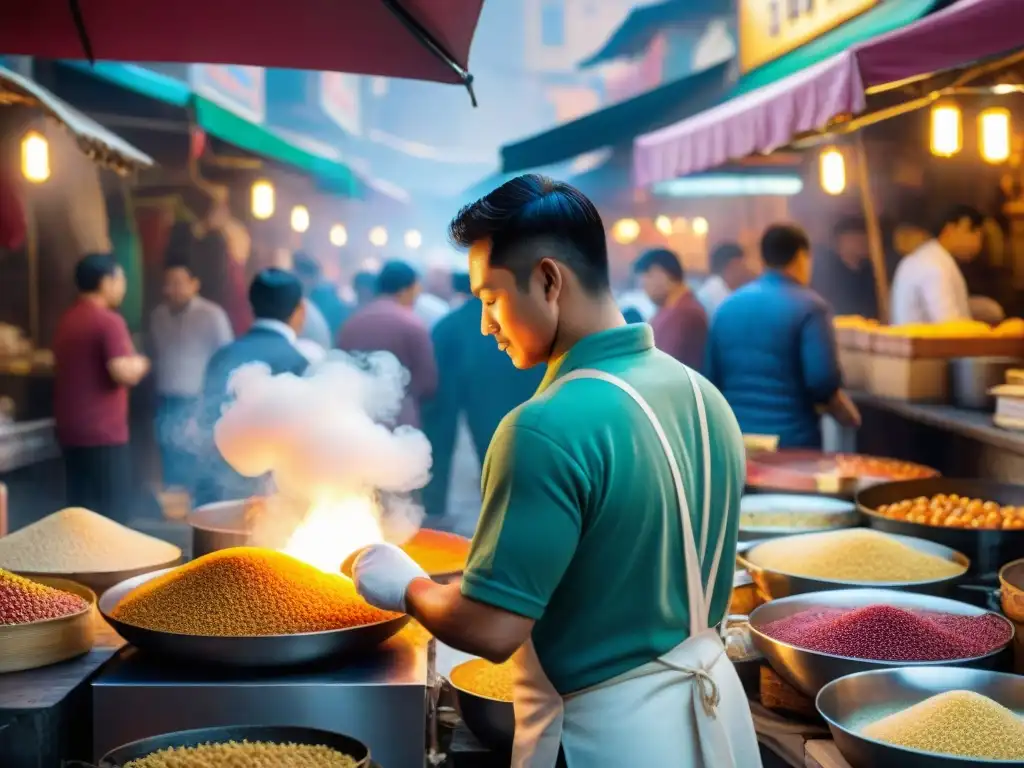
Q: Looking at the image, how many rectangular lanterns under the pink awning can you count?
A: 3